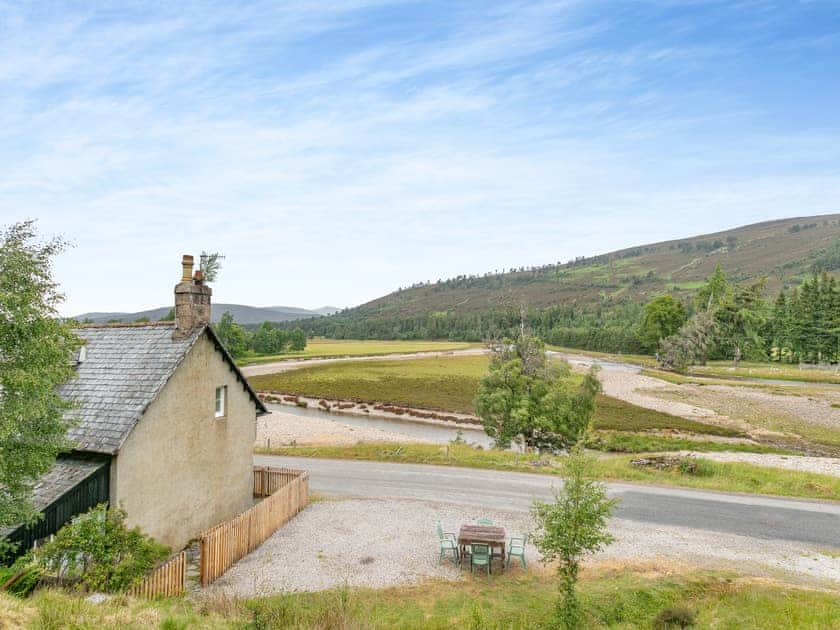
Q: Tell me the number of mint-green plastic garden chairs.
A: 4